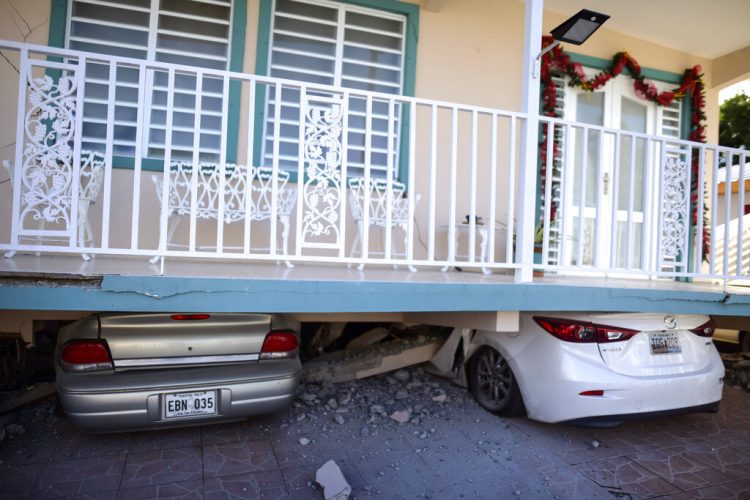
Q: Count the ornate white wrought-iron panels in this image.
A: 3